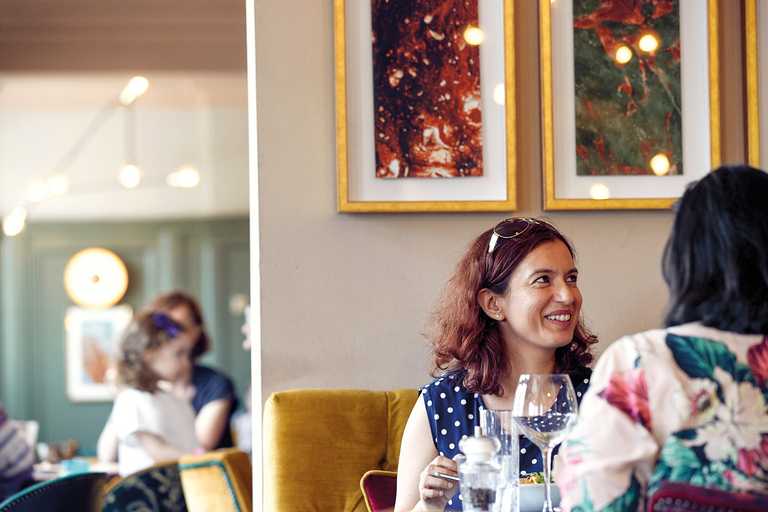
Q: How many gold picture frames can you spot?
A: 3